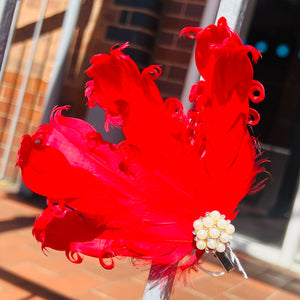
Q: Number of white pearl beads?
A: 11